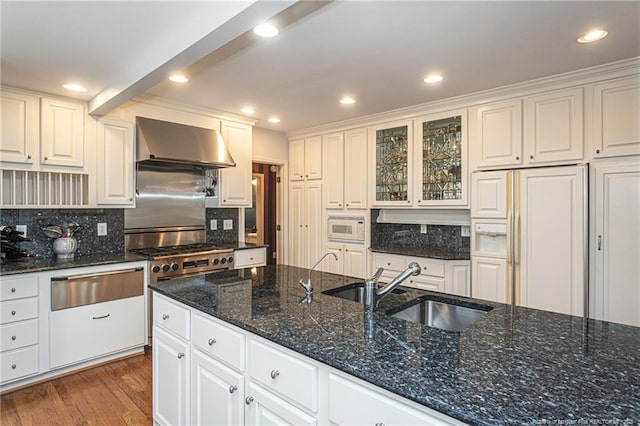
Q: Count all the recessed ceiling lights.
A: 8